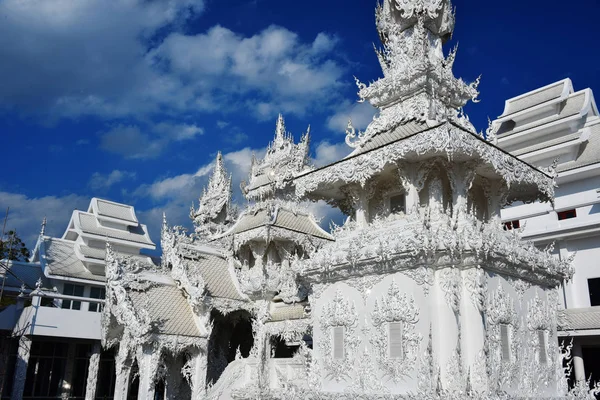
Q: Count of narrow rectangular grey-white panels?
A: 4